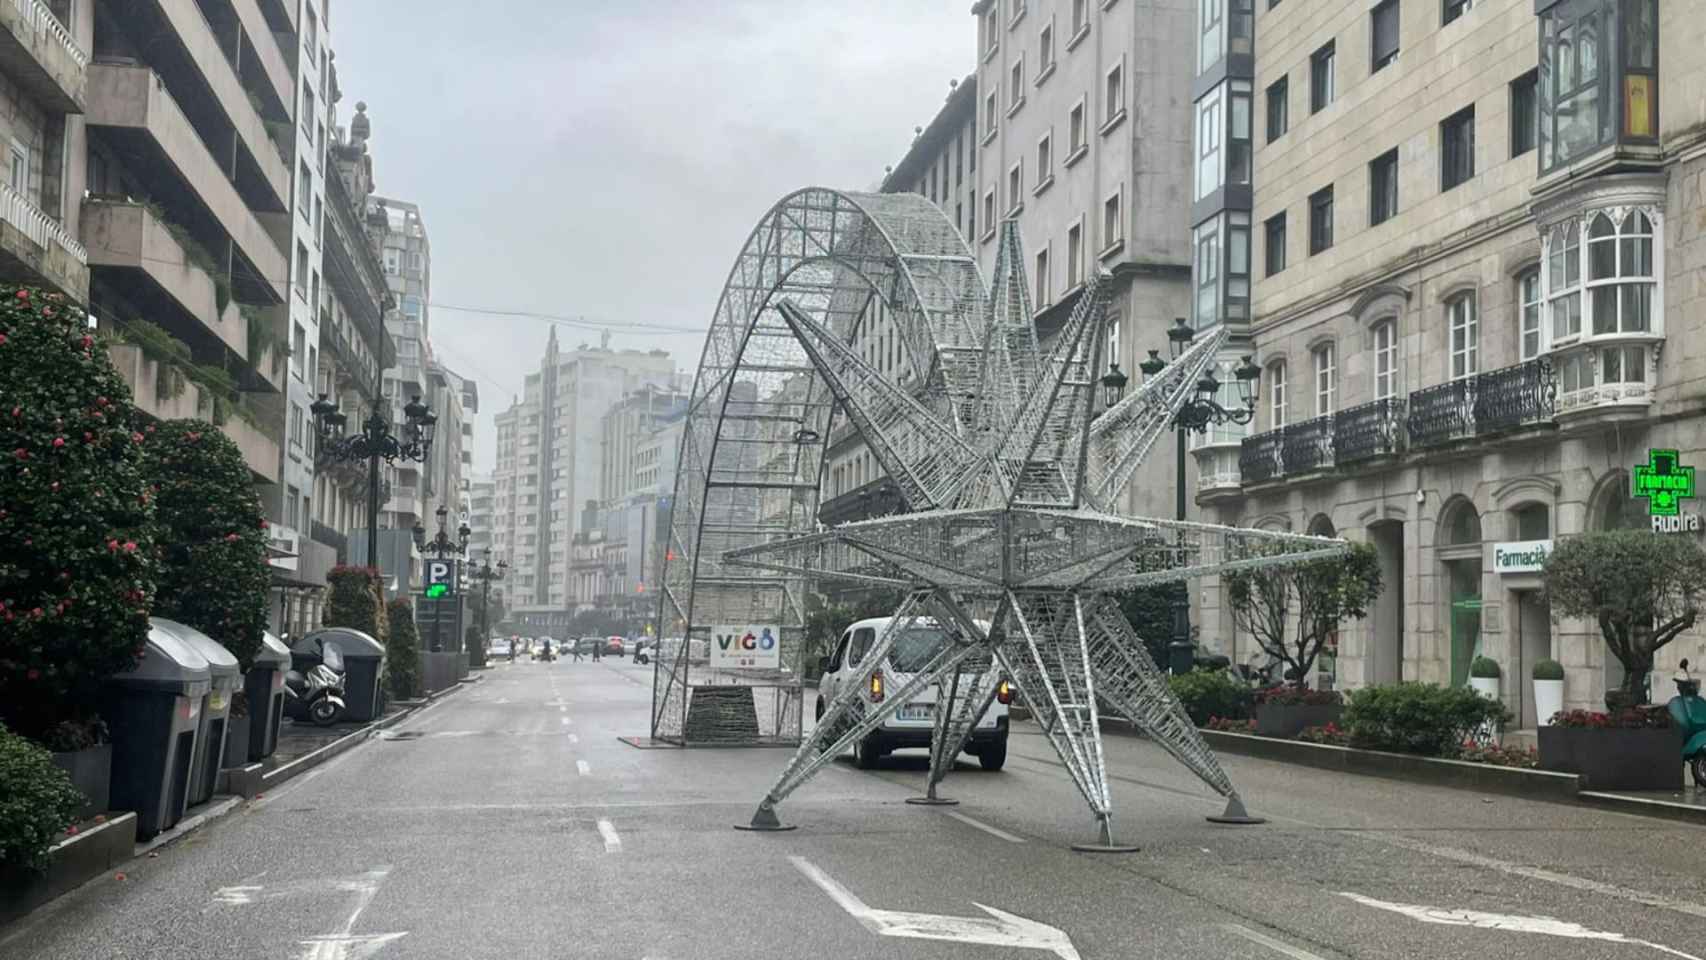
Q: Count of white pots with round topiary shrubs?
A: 2